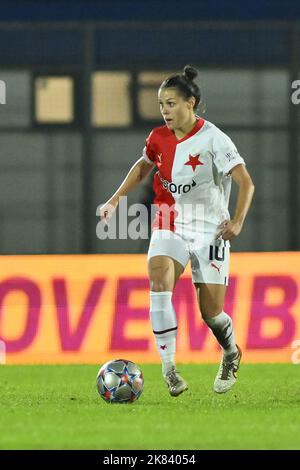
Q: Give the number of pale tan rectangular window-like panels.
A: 3